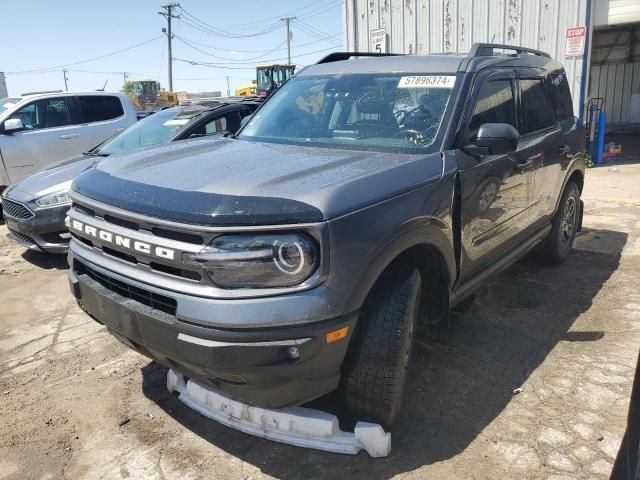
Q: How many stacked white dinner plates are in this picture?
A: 0